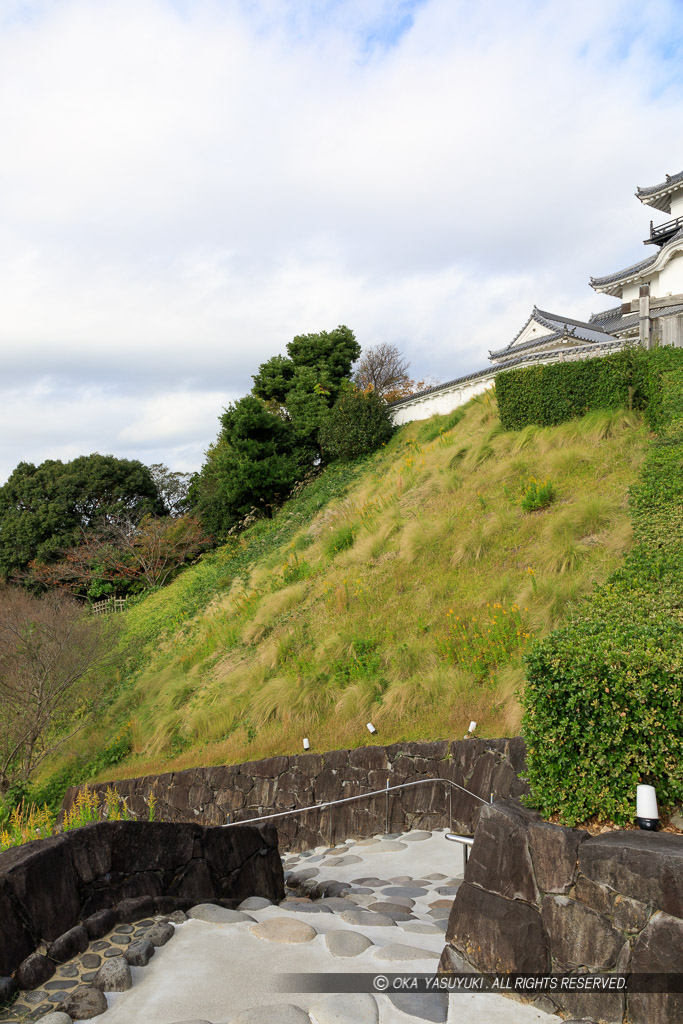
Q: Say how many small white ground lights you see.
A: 4